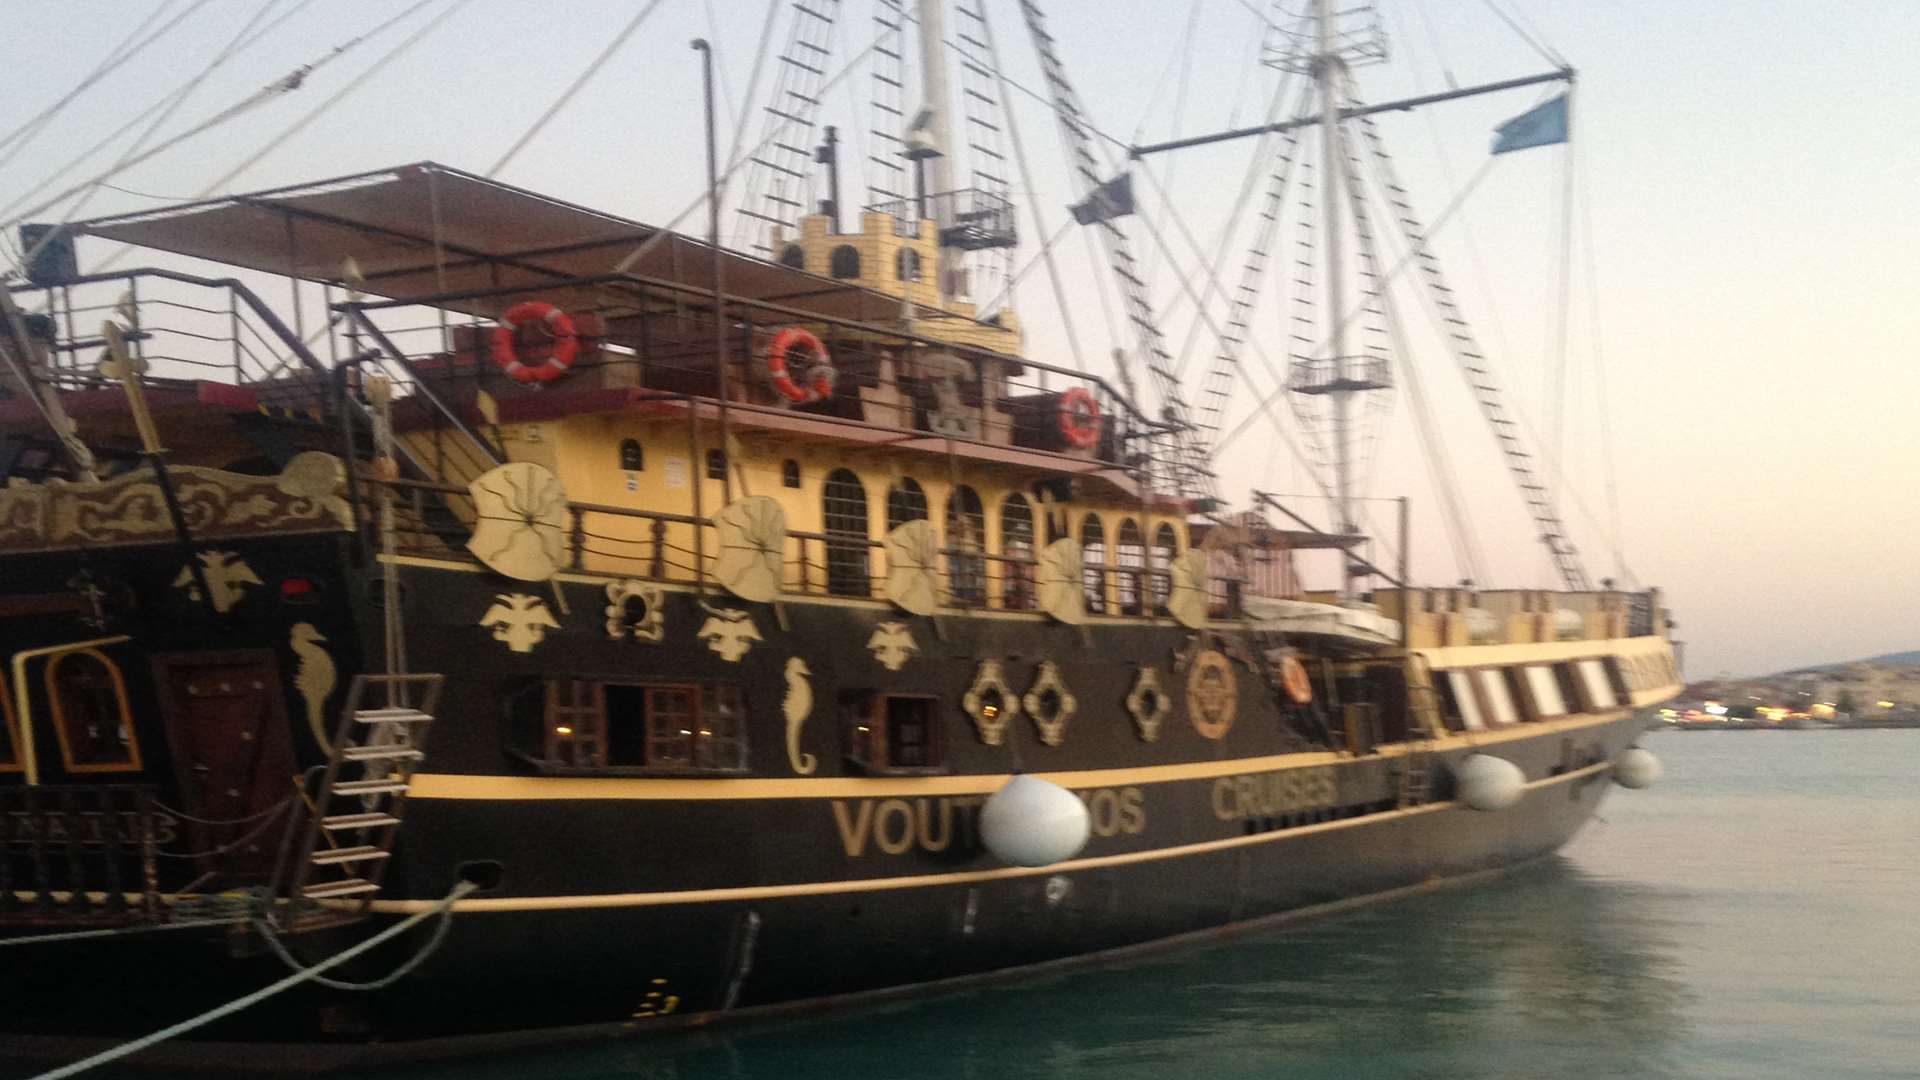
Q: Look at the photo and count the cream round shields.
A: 5